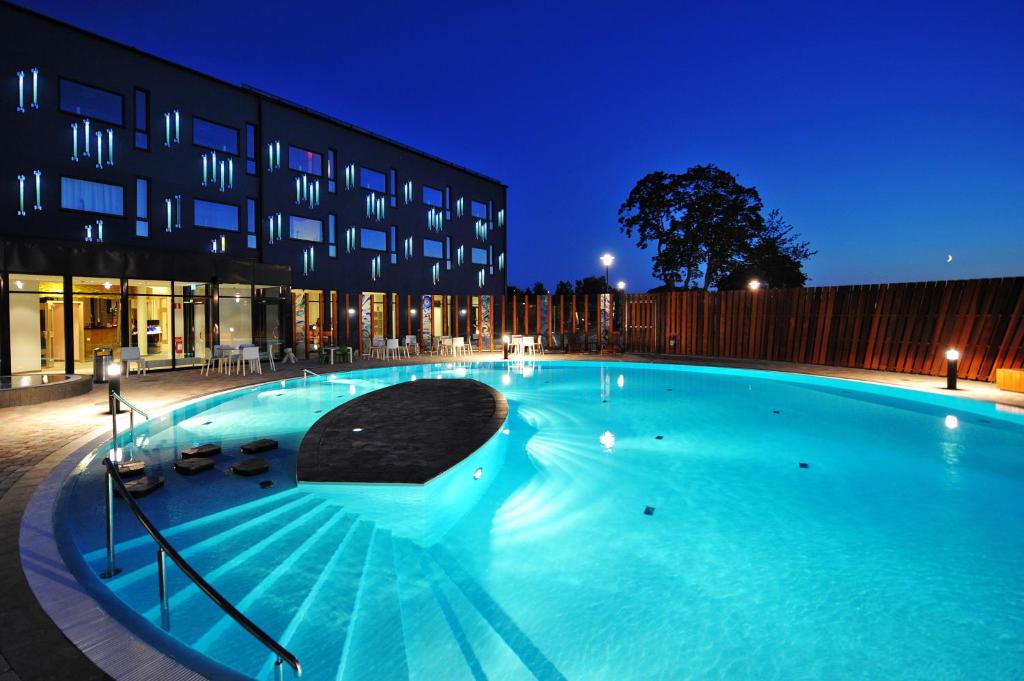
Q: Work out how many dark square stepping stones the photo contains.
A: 6